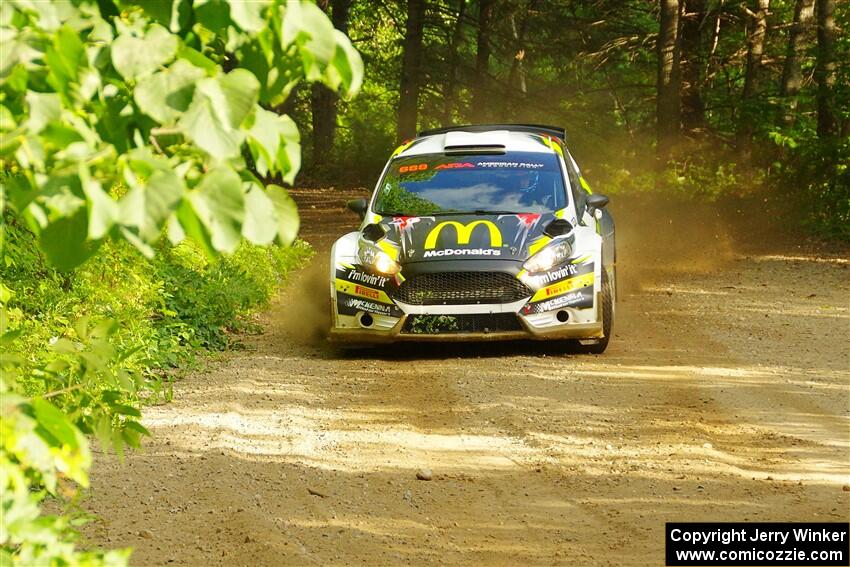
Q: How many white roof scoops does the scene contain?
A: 1